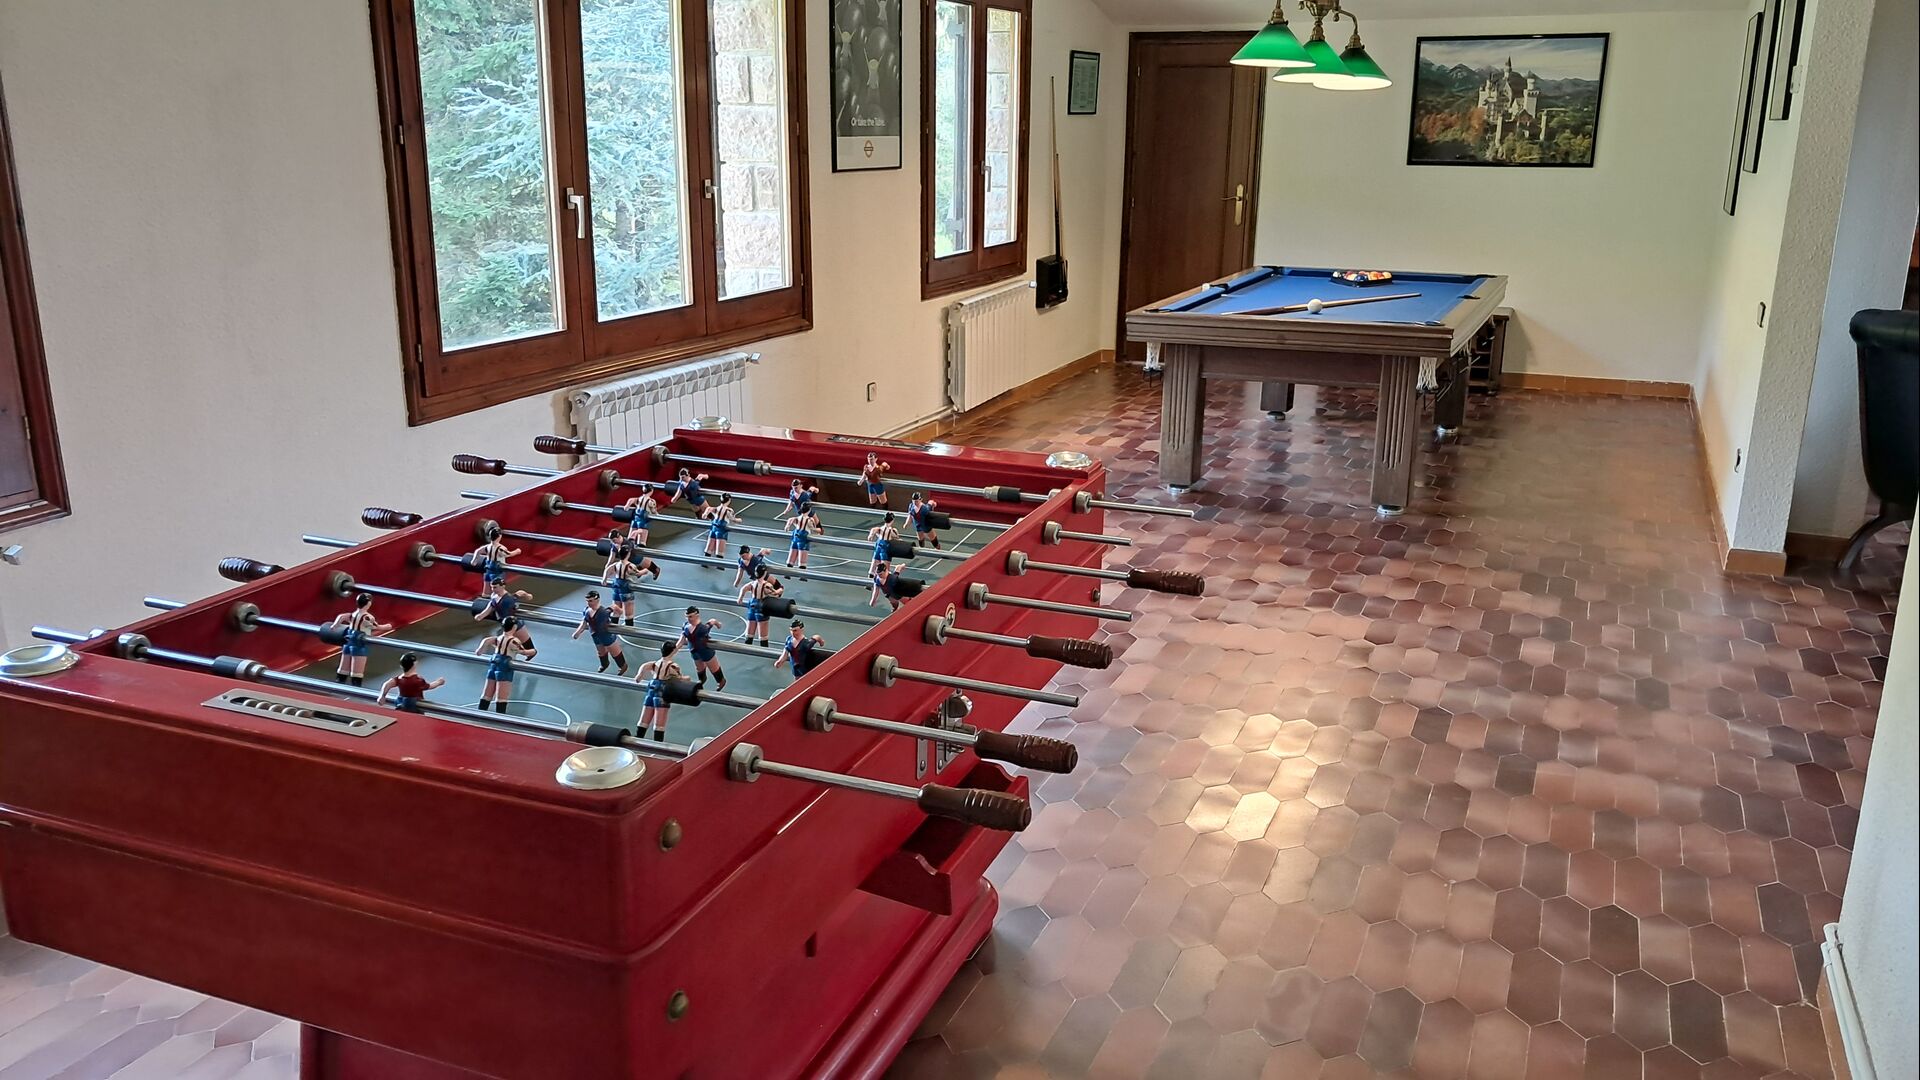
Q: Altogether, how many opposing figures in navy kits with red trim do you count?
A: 10